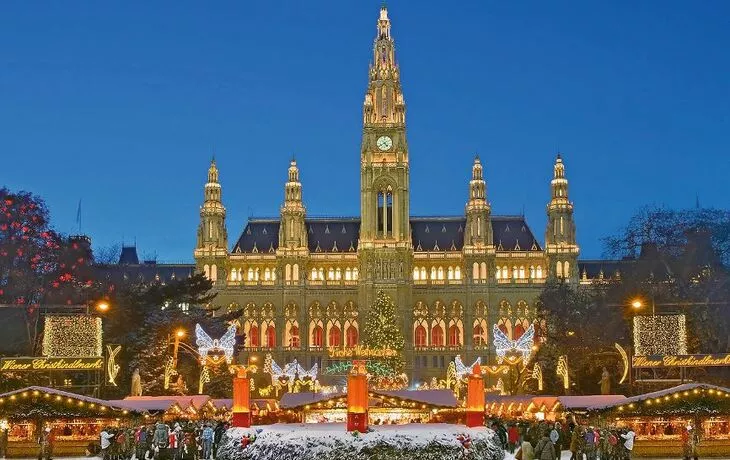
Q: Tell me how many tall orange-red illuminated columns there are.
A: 3